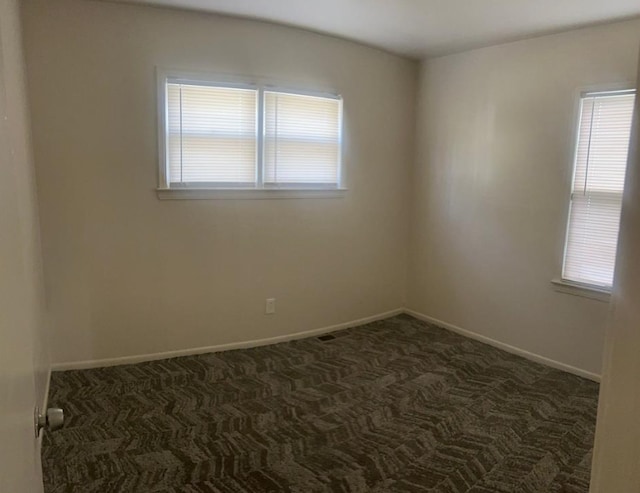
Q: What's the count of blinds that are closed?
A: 3